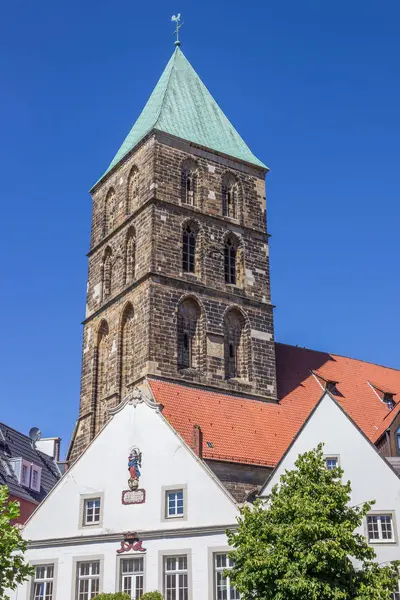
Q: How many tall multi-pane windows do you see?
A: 5